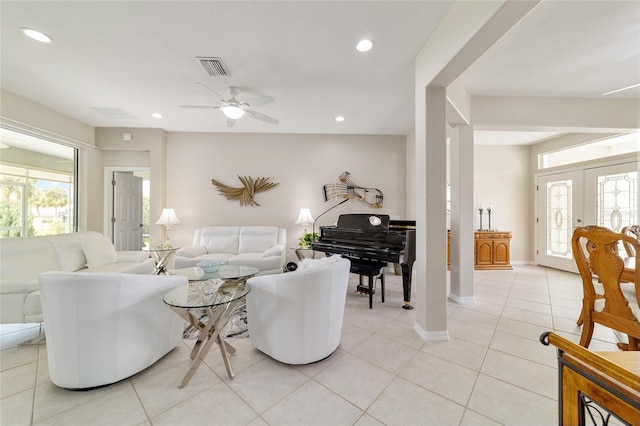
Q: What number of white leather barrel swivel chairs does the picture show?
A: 2